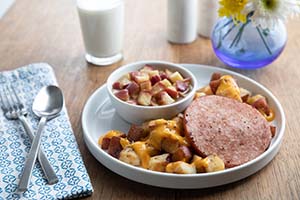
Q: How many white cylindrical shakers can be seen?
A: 2